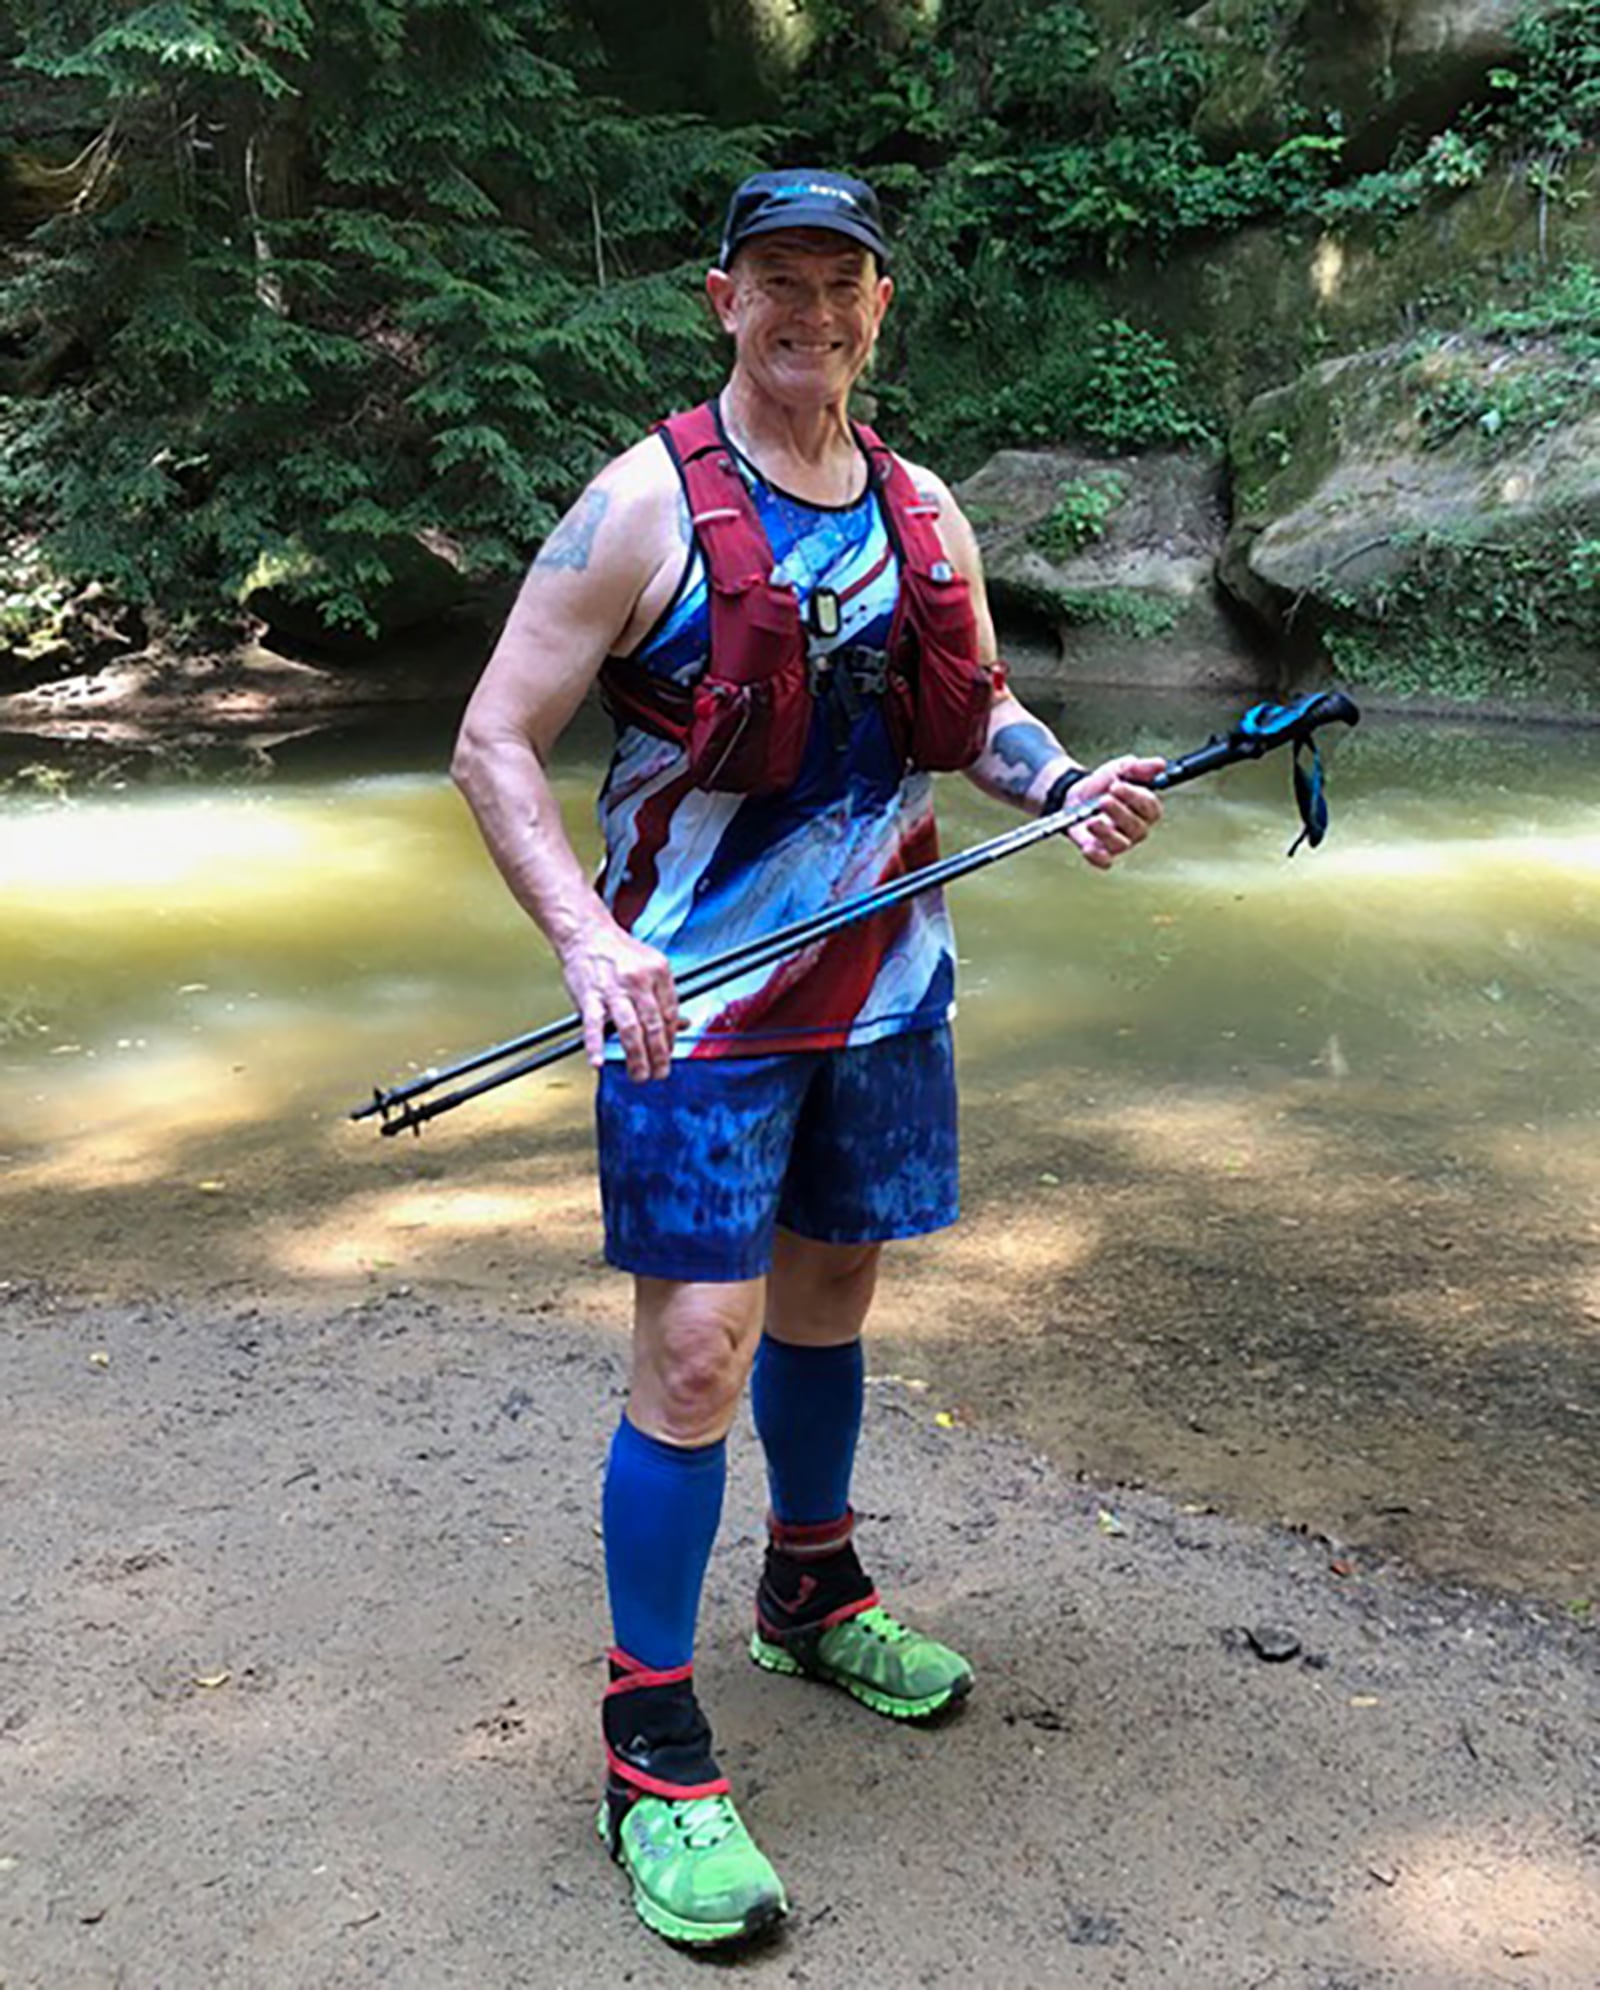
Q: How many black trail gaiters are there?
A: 2